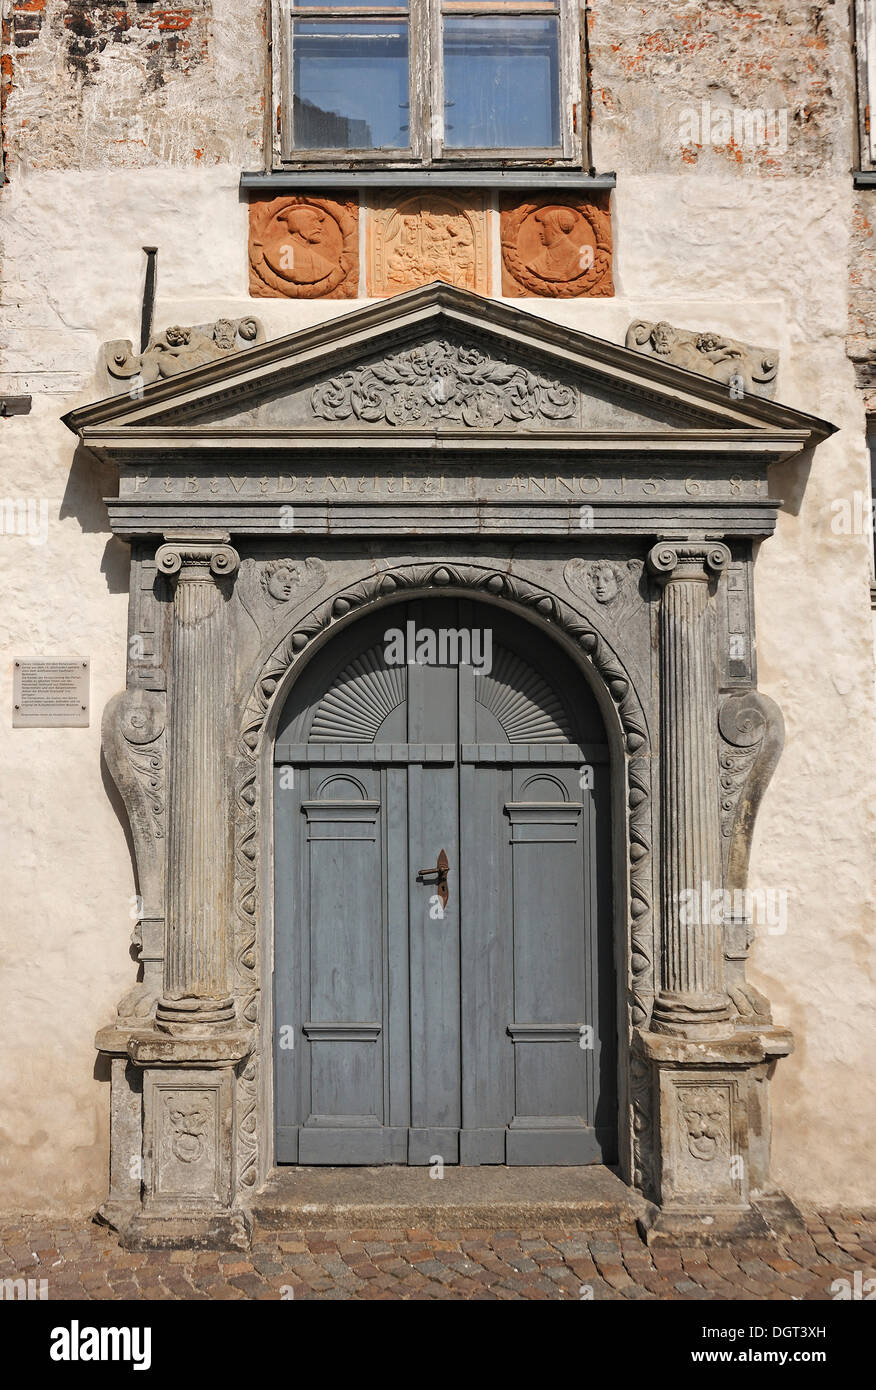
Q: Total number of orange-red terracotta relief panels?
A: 3